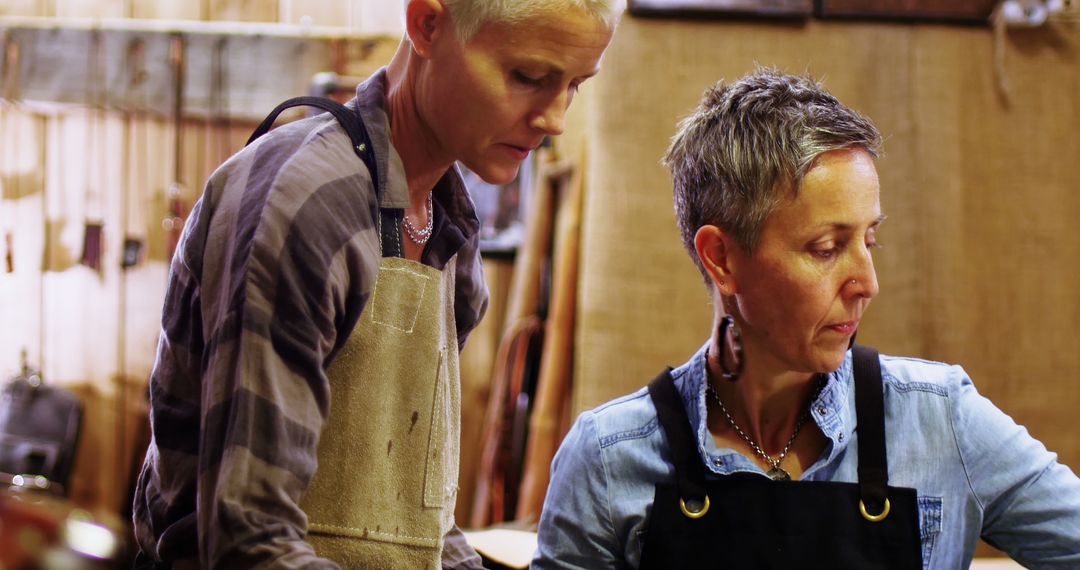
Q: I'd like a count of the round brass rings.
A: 2